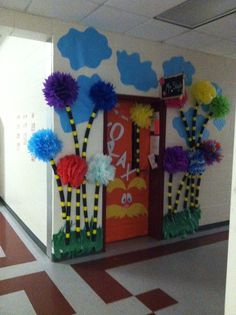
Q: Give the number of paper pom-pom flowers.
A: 12